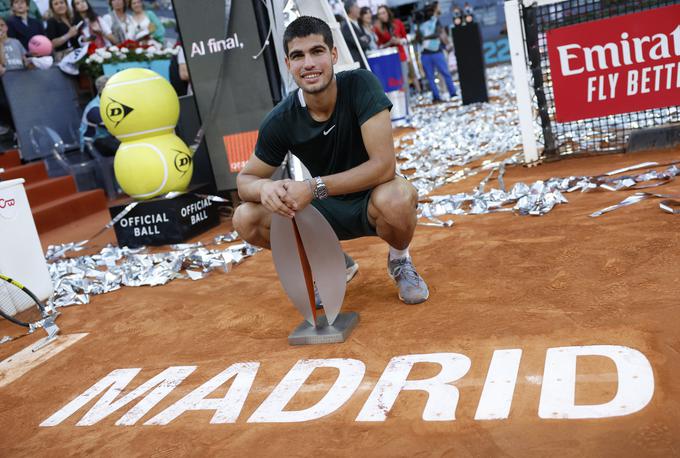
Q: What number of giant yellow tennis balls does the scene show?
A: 2